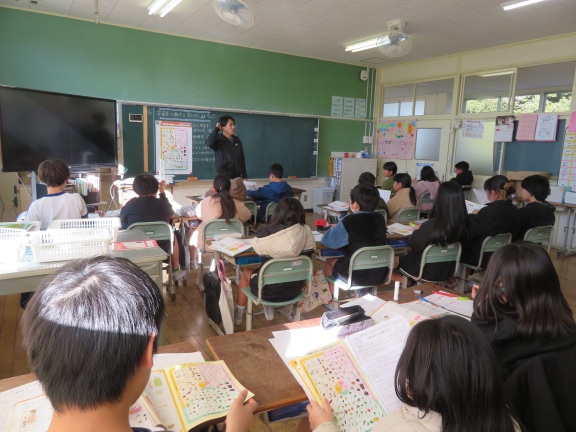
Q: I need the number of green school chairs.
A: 13